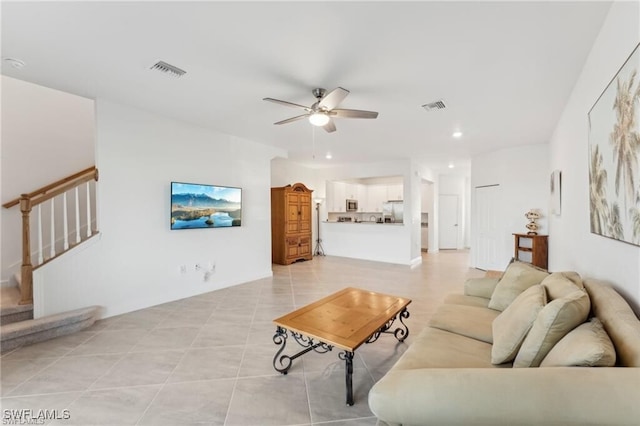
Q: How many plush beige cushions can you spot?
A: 5